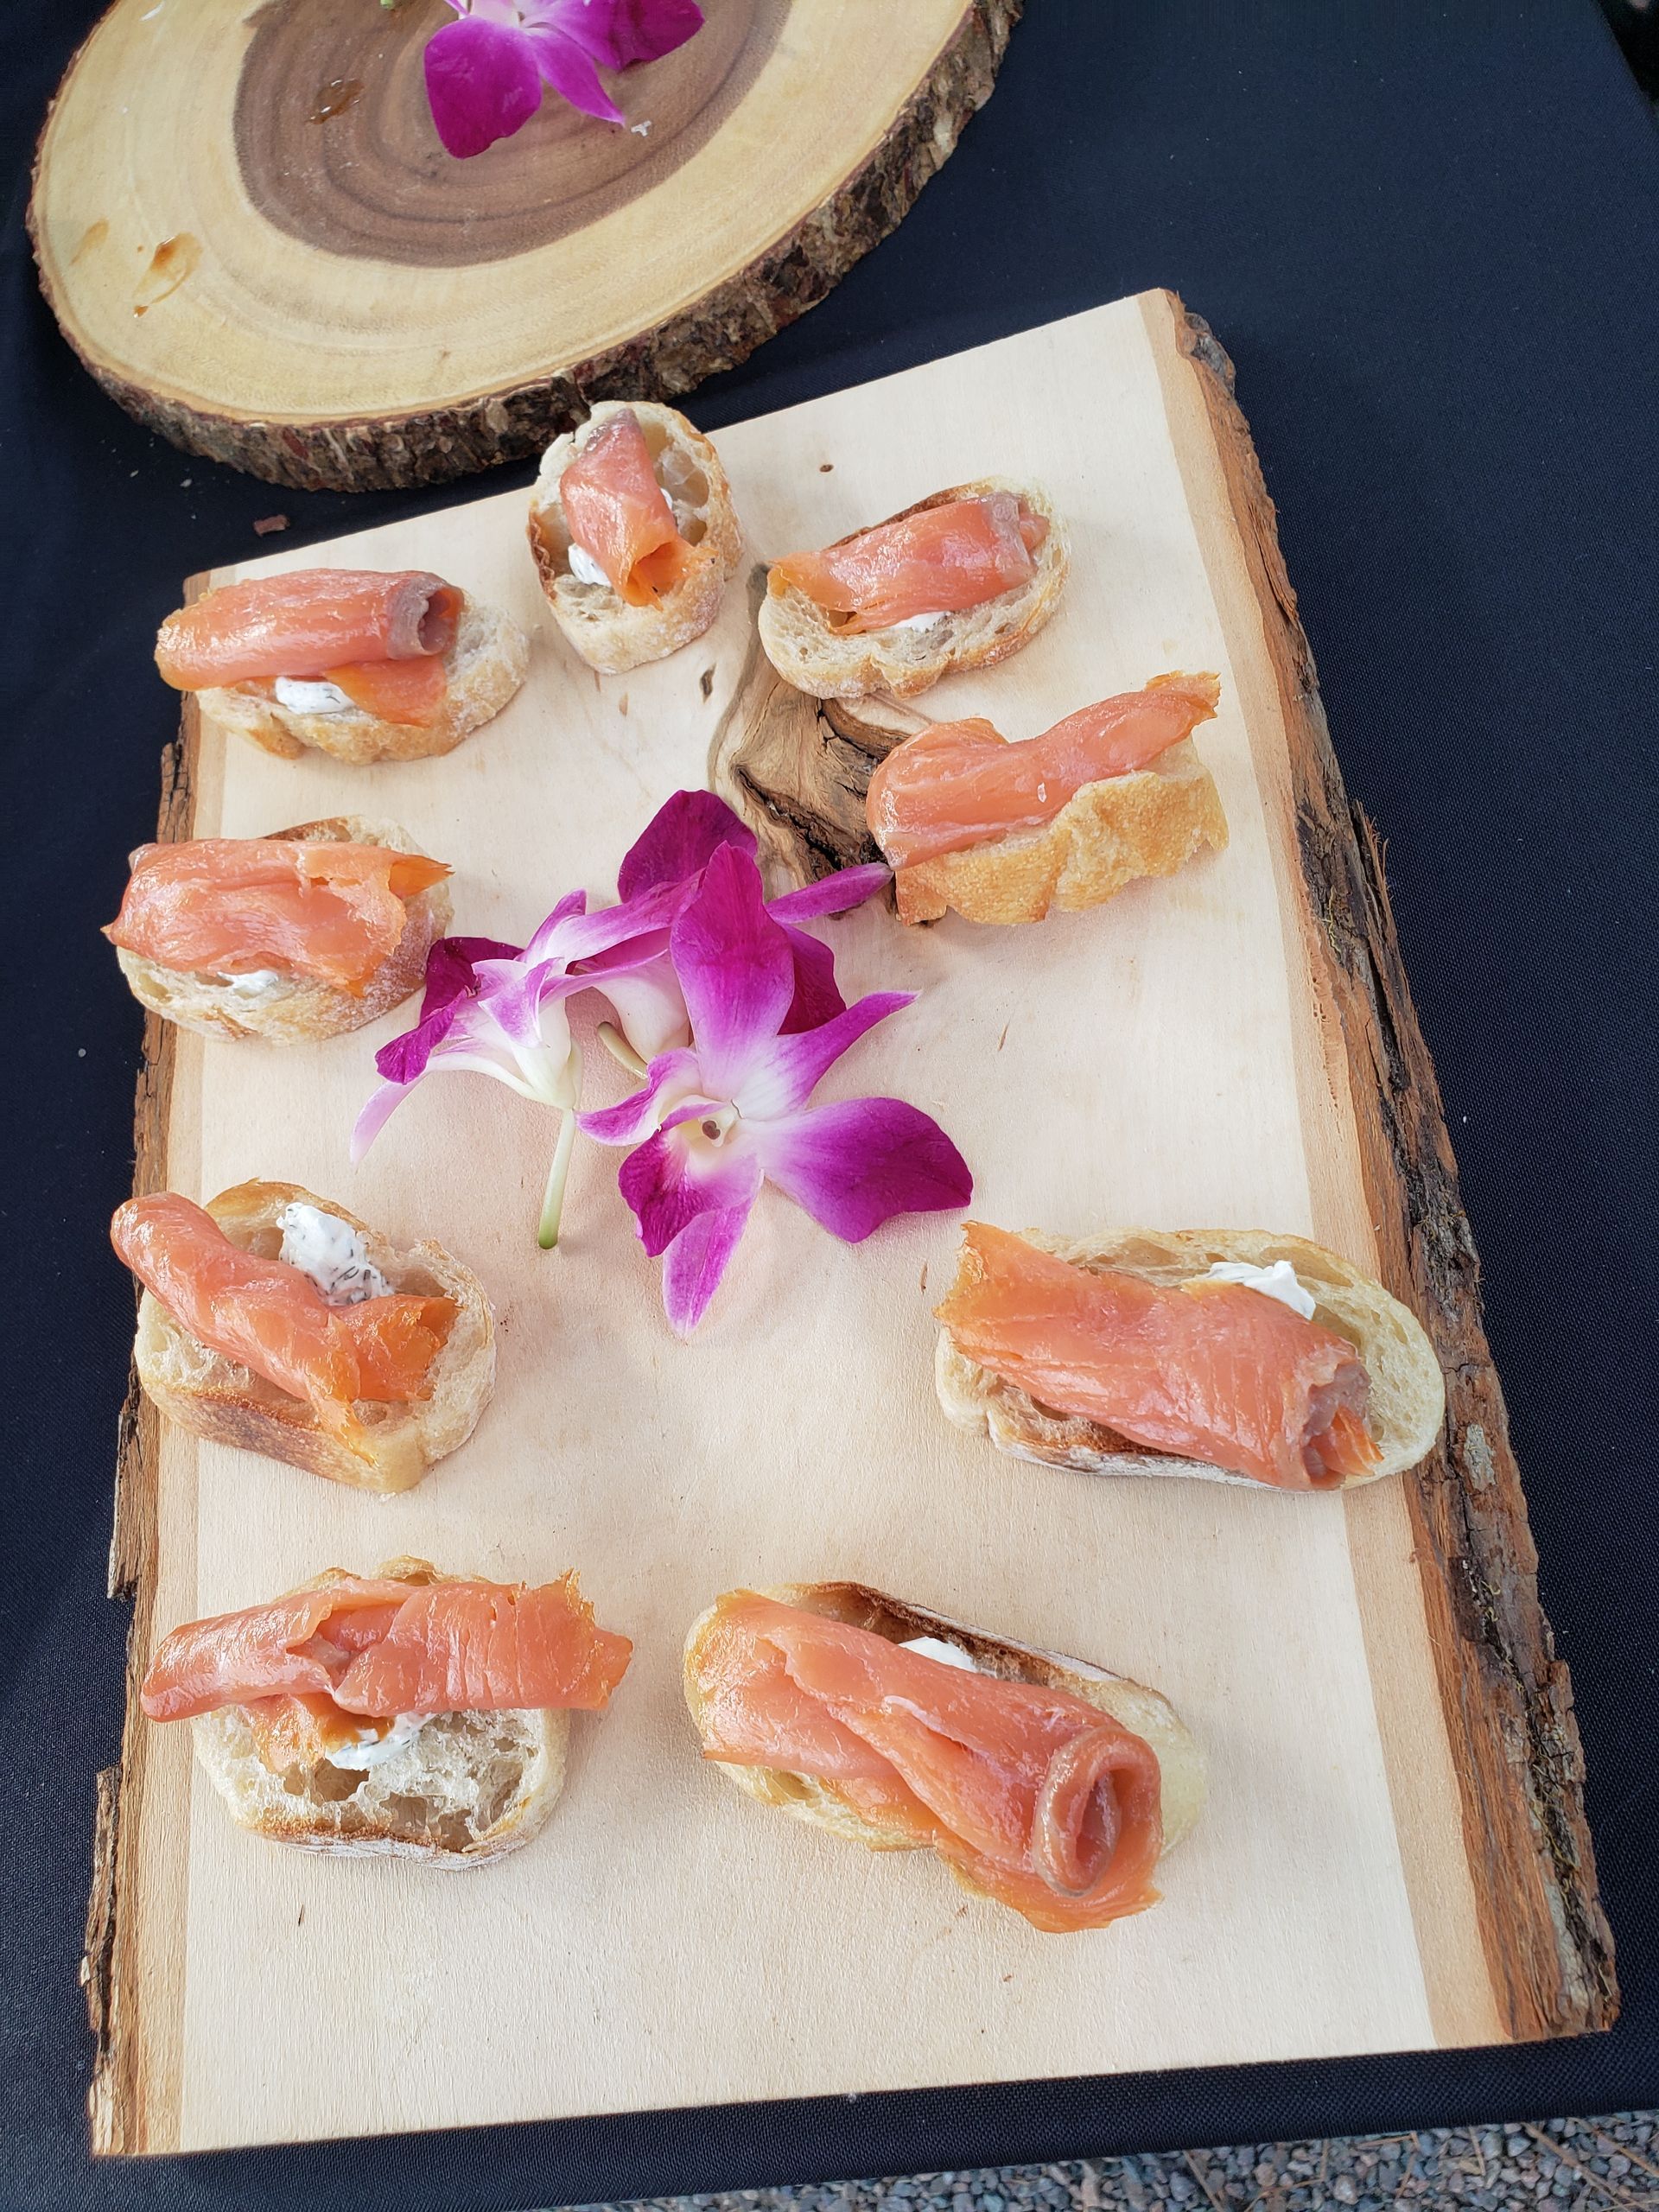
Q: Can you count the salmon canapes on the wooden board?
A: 9